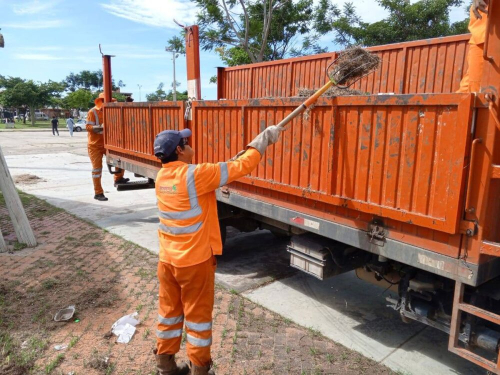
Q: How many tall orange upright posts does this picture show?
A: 2